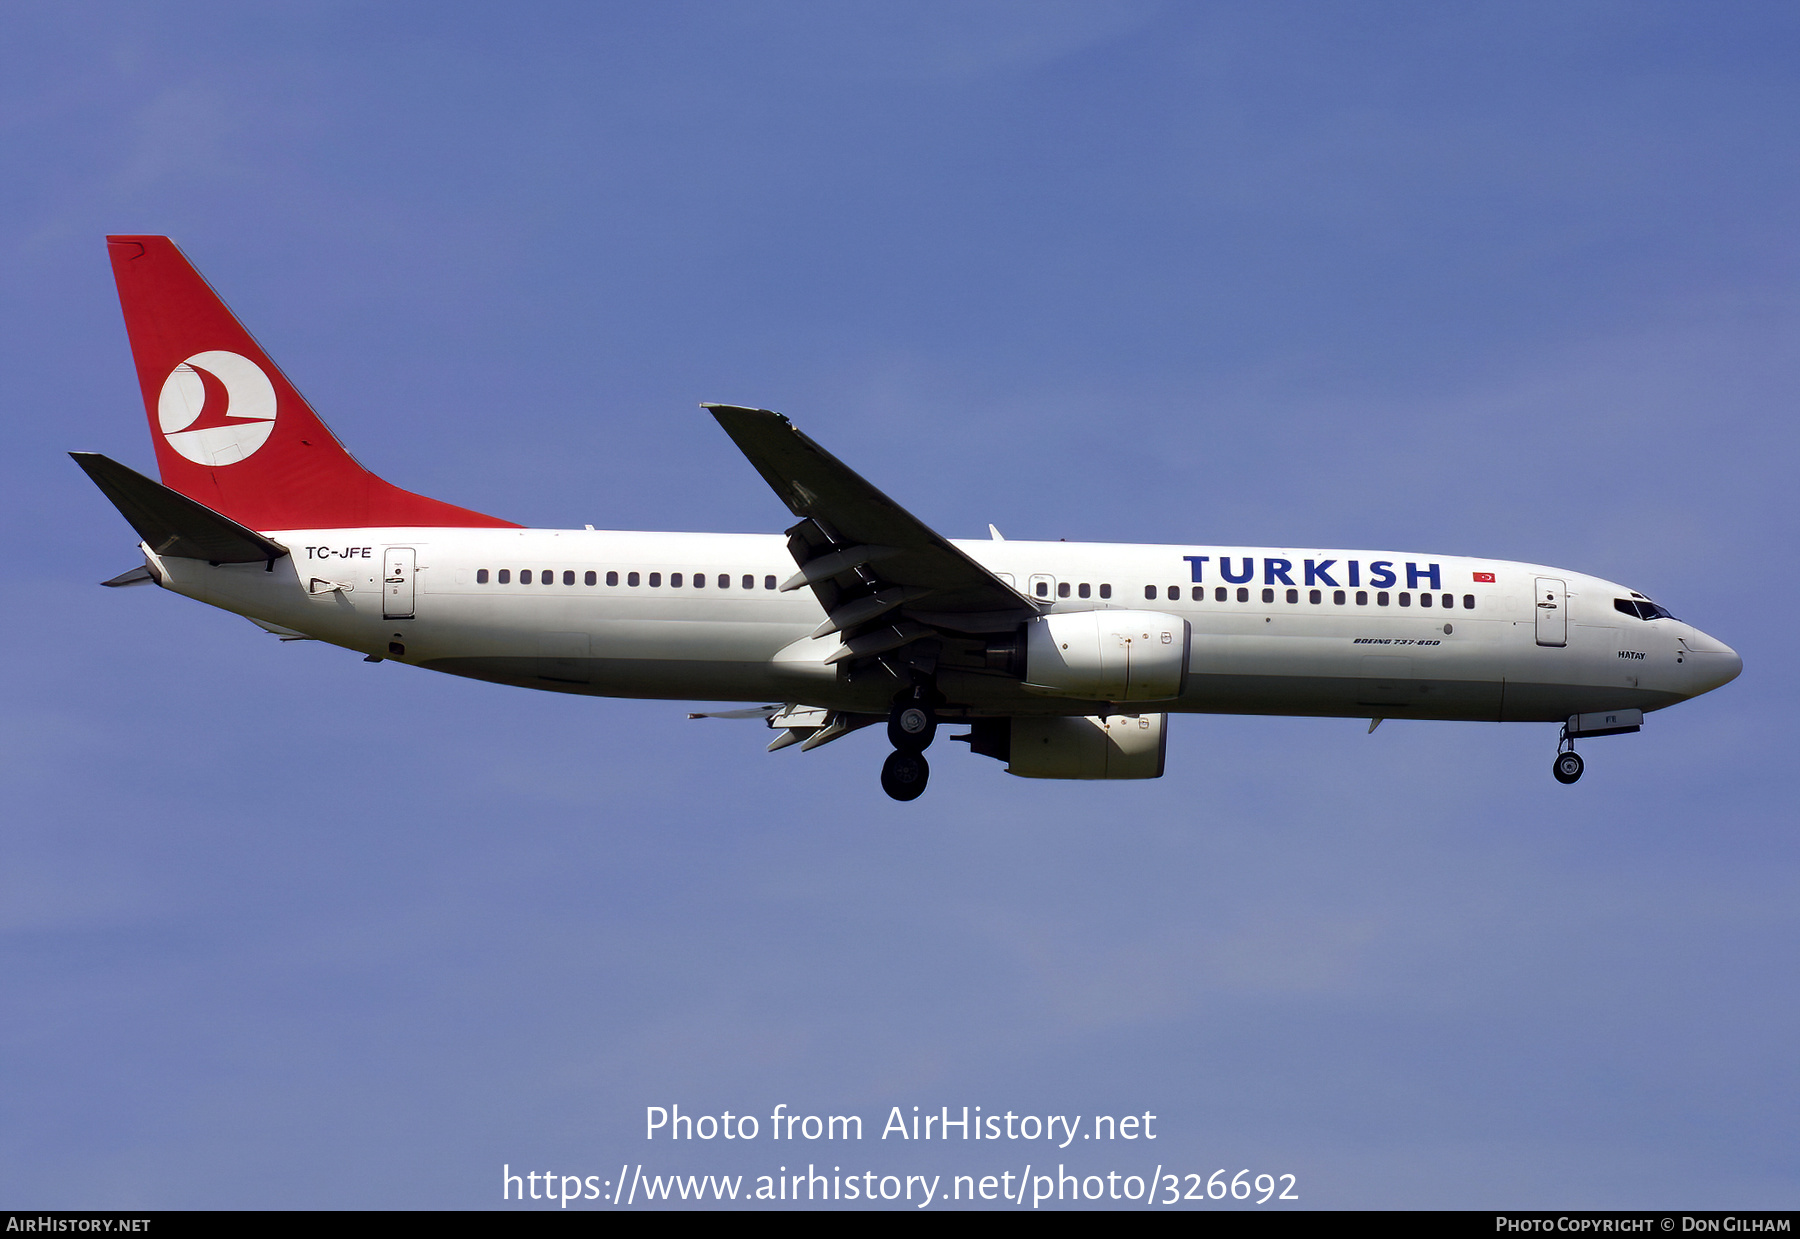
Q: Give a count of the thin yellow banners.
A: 0